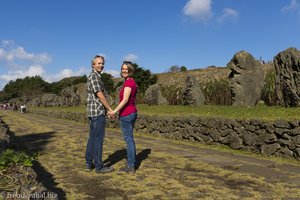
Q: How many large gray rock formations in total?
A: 4